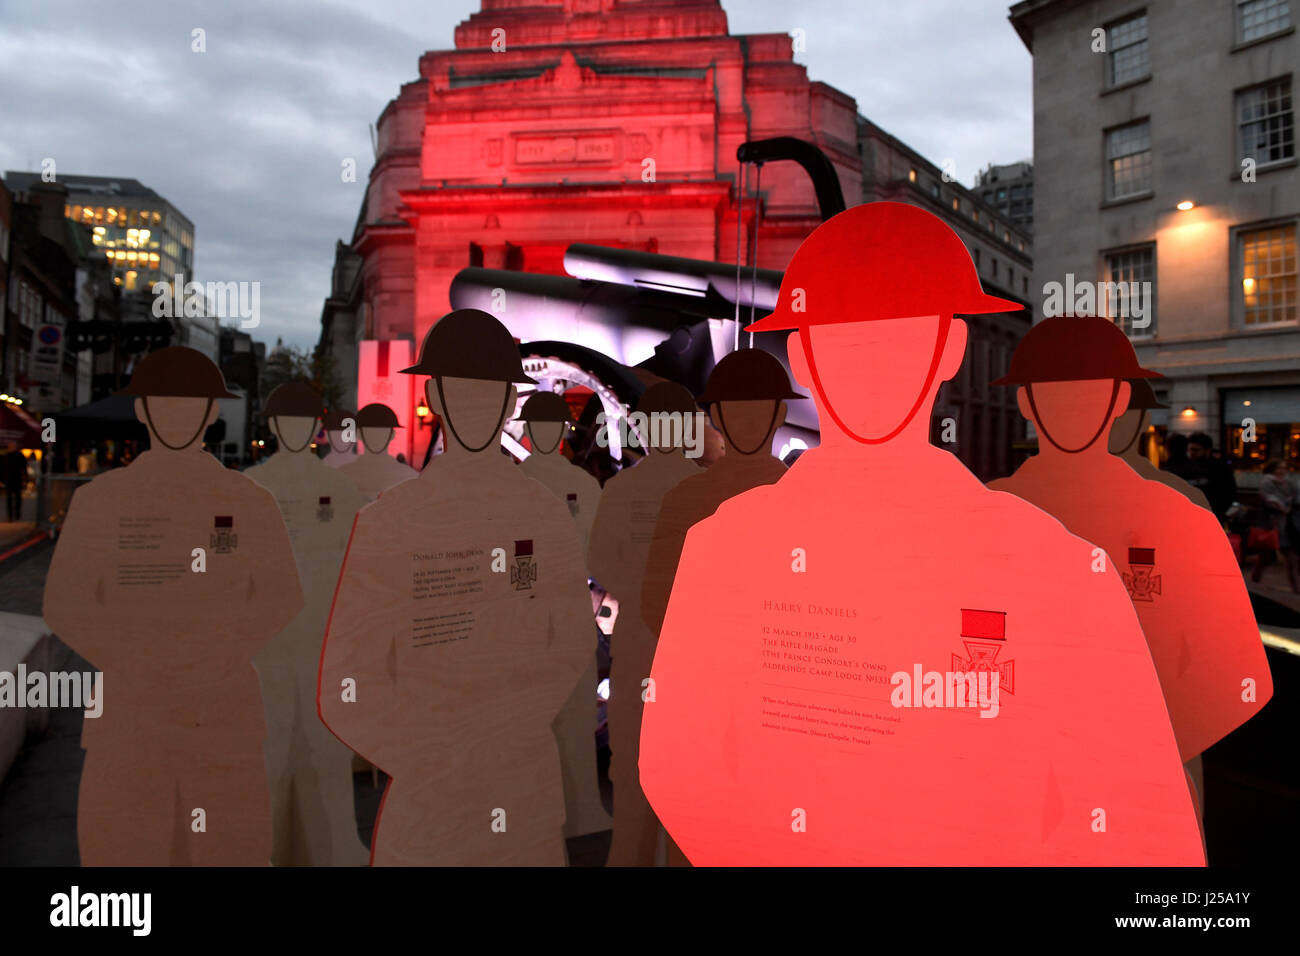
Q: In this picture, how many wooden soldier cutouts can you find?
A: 11